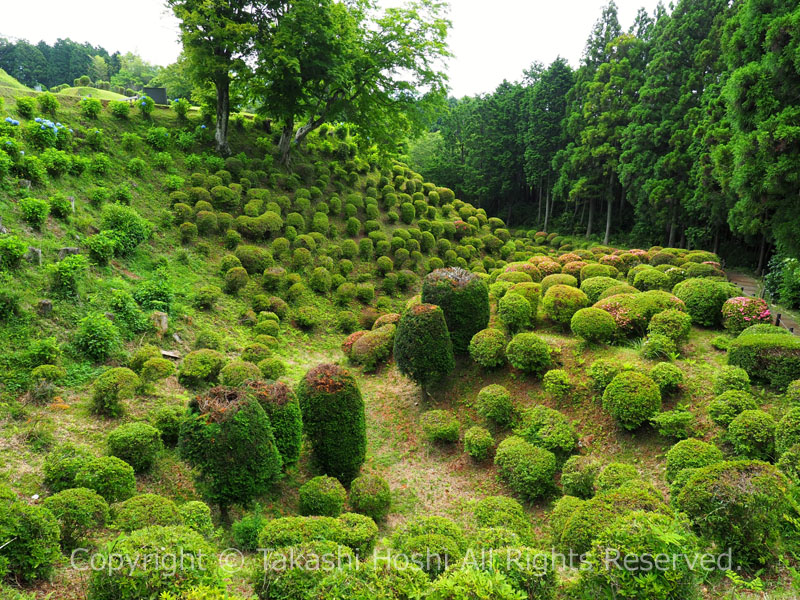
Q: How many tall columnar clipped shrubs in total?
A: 5